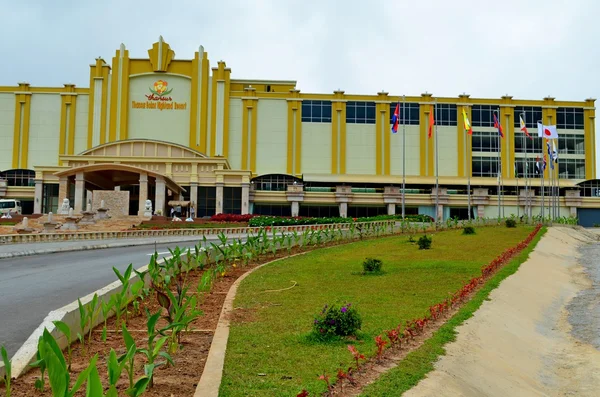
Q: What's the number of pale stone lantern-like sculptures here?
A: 5